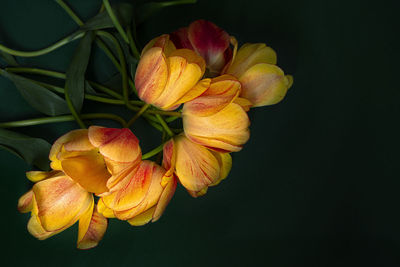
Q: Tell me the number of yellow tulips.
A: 7